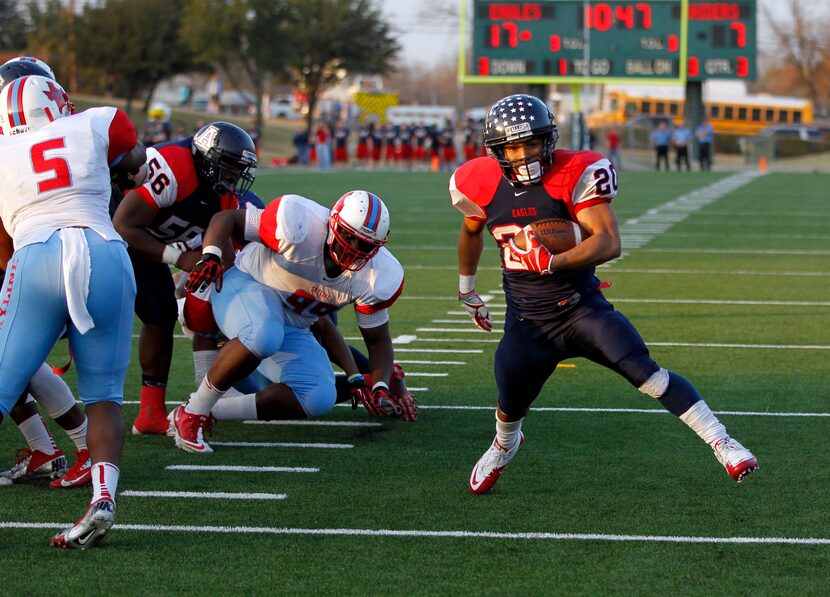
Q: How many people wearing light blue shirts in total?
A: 3